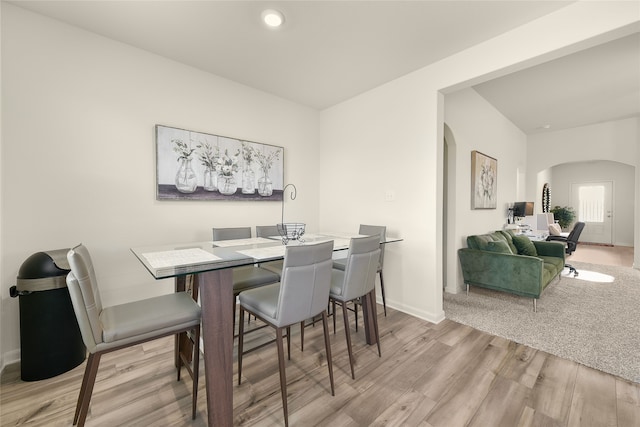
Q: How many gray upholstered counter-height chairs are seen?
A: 6